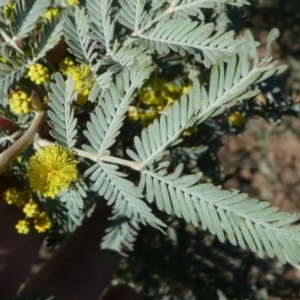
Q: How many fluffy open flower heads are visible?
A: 2